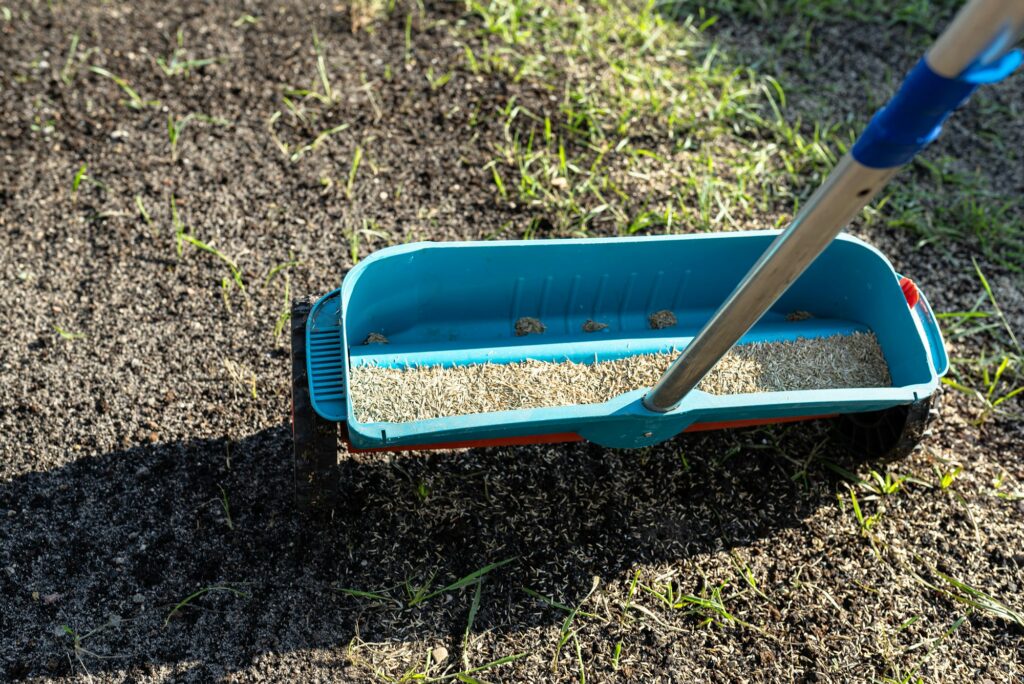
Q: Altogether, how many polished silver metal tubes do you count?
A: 1